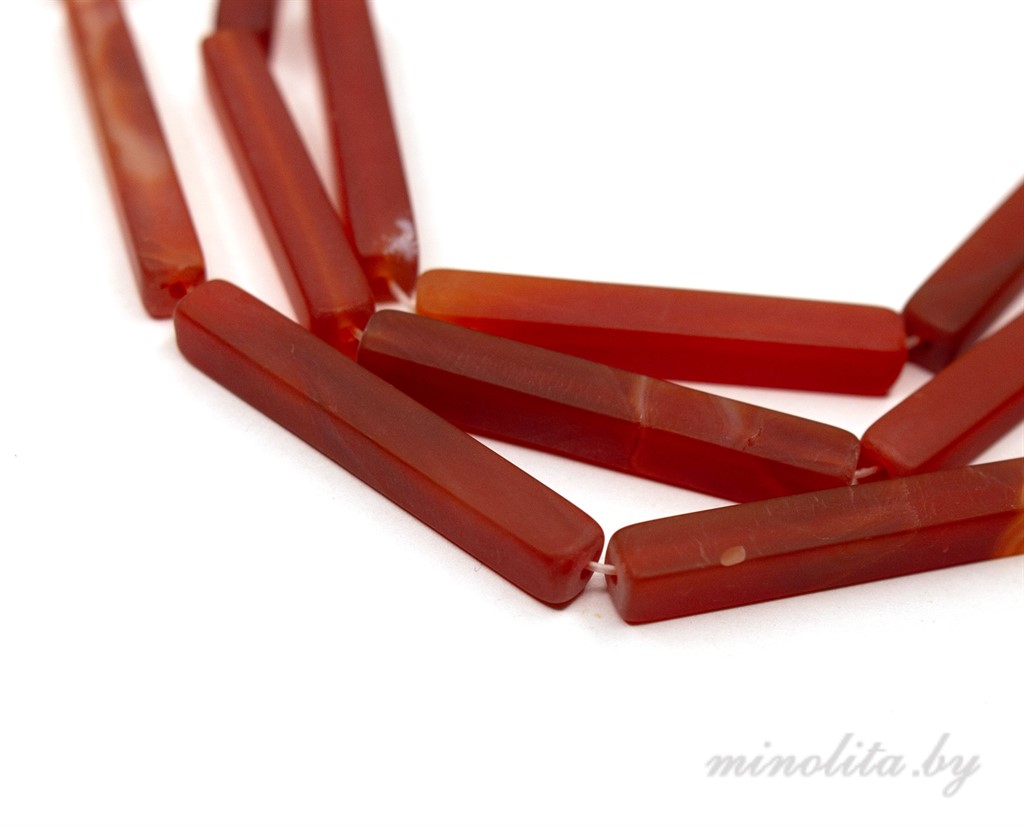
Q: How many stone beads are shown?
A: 10